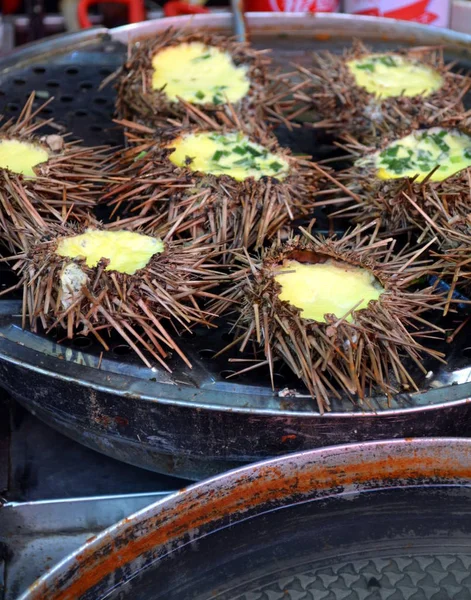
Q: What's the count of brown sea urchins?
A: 7